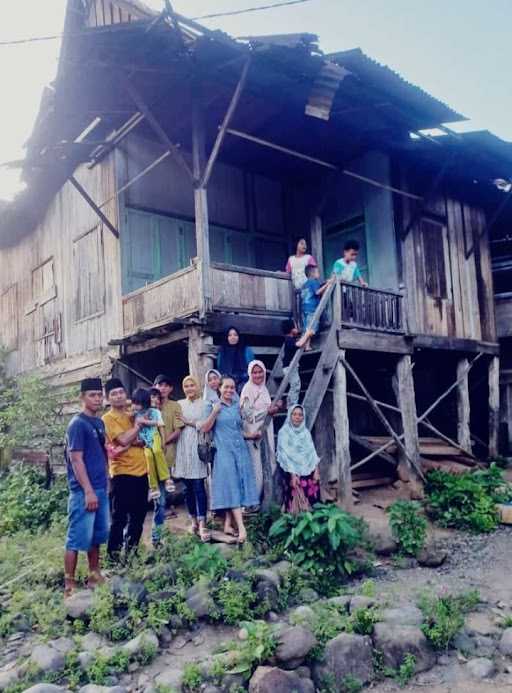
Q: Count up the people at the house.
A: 15